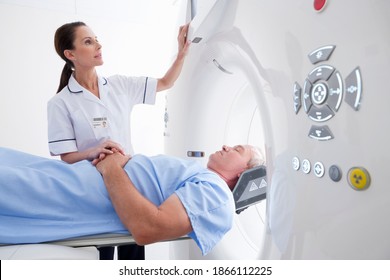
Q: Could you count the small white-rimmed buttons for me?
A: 3